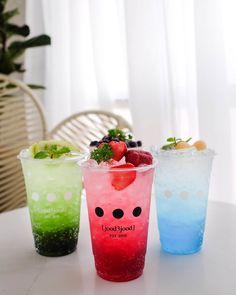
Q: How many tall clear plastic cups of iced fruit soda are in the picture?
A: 3